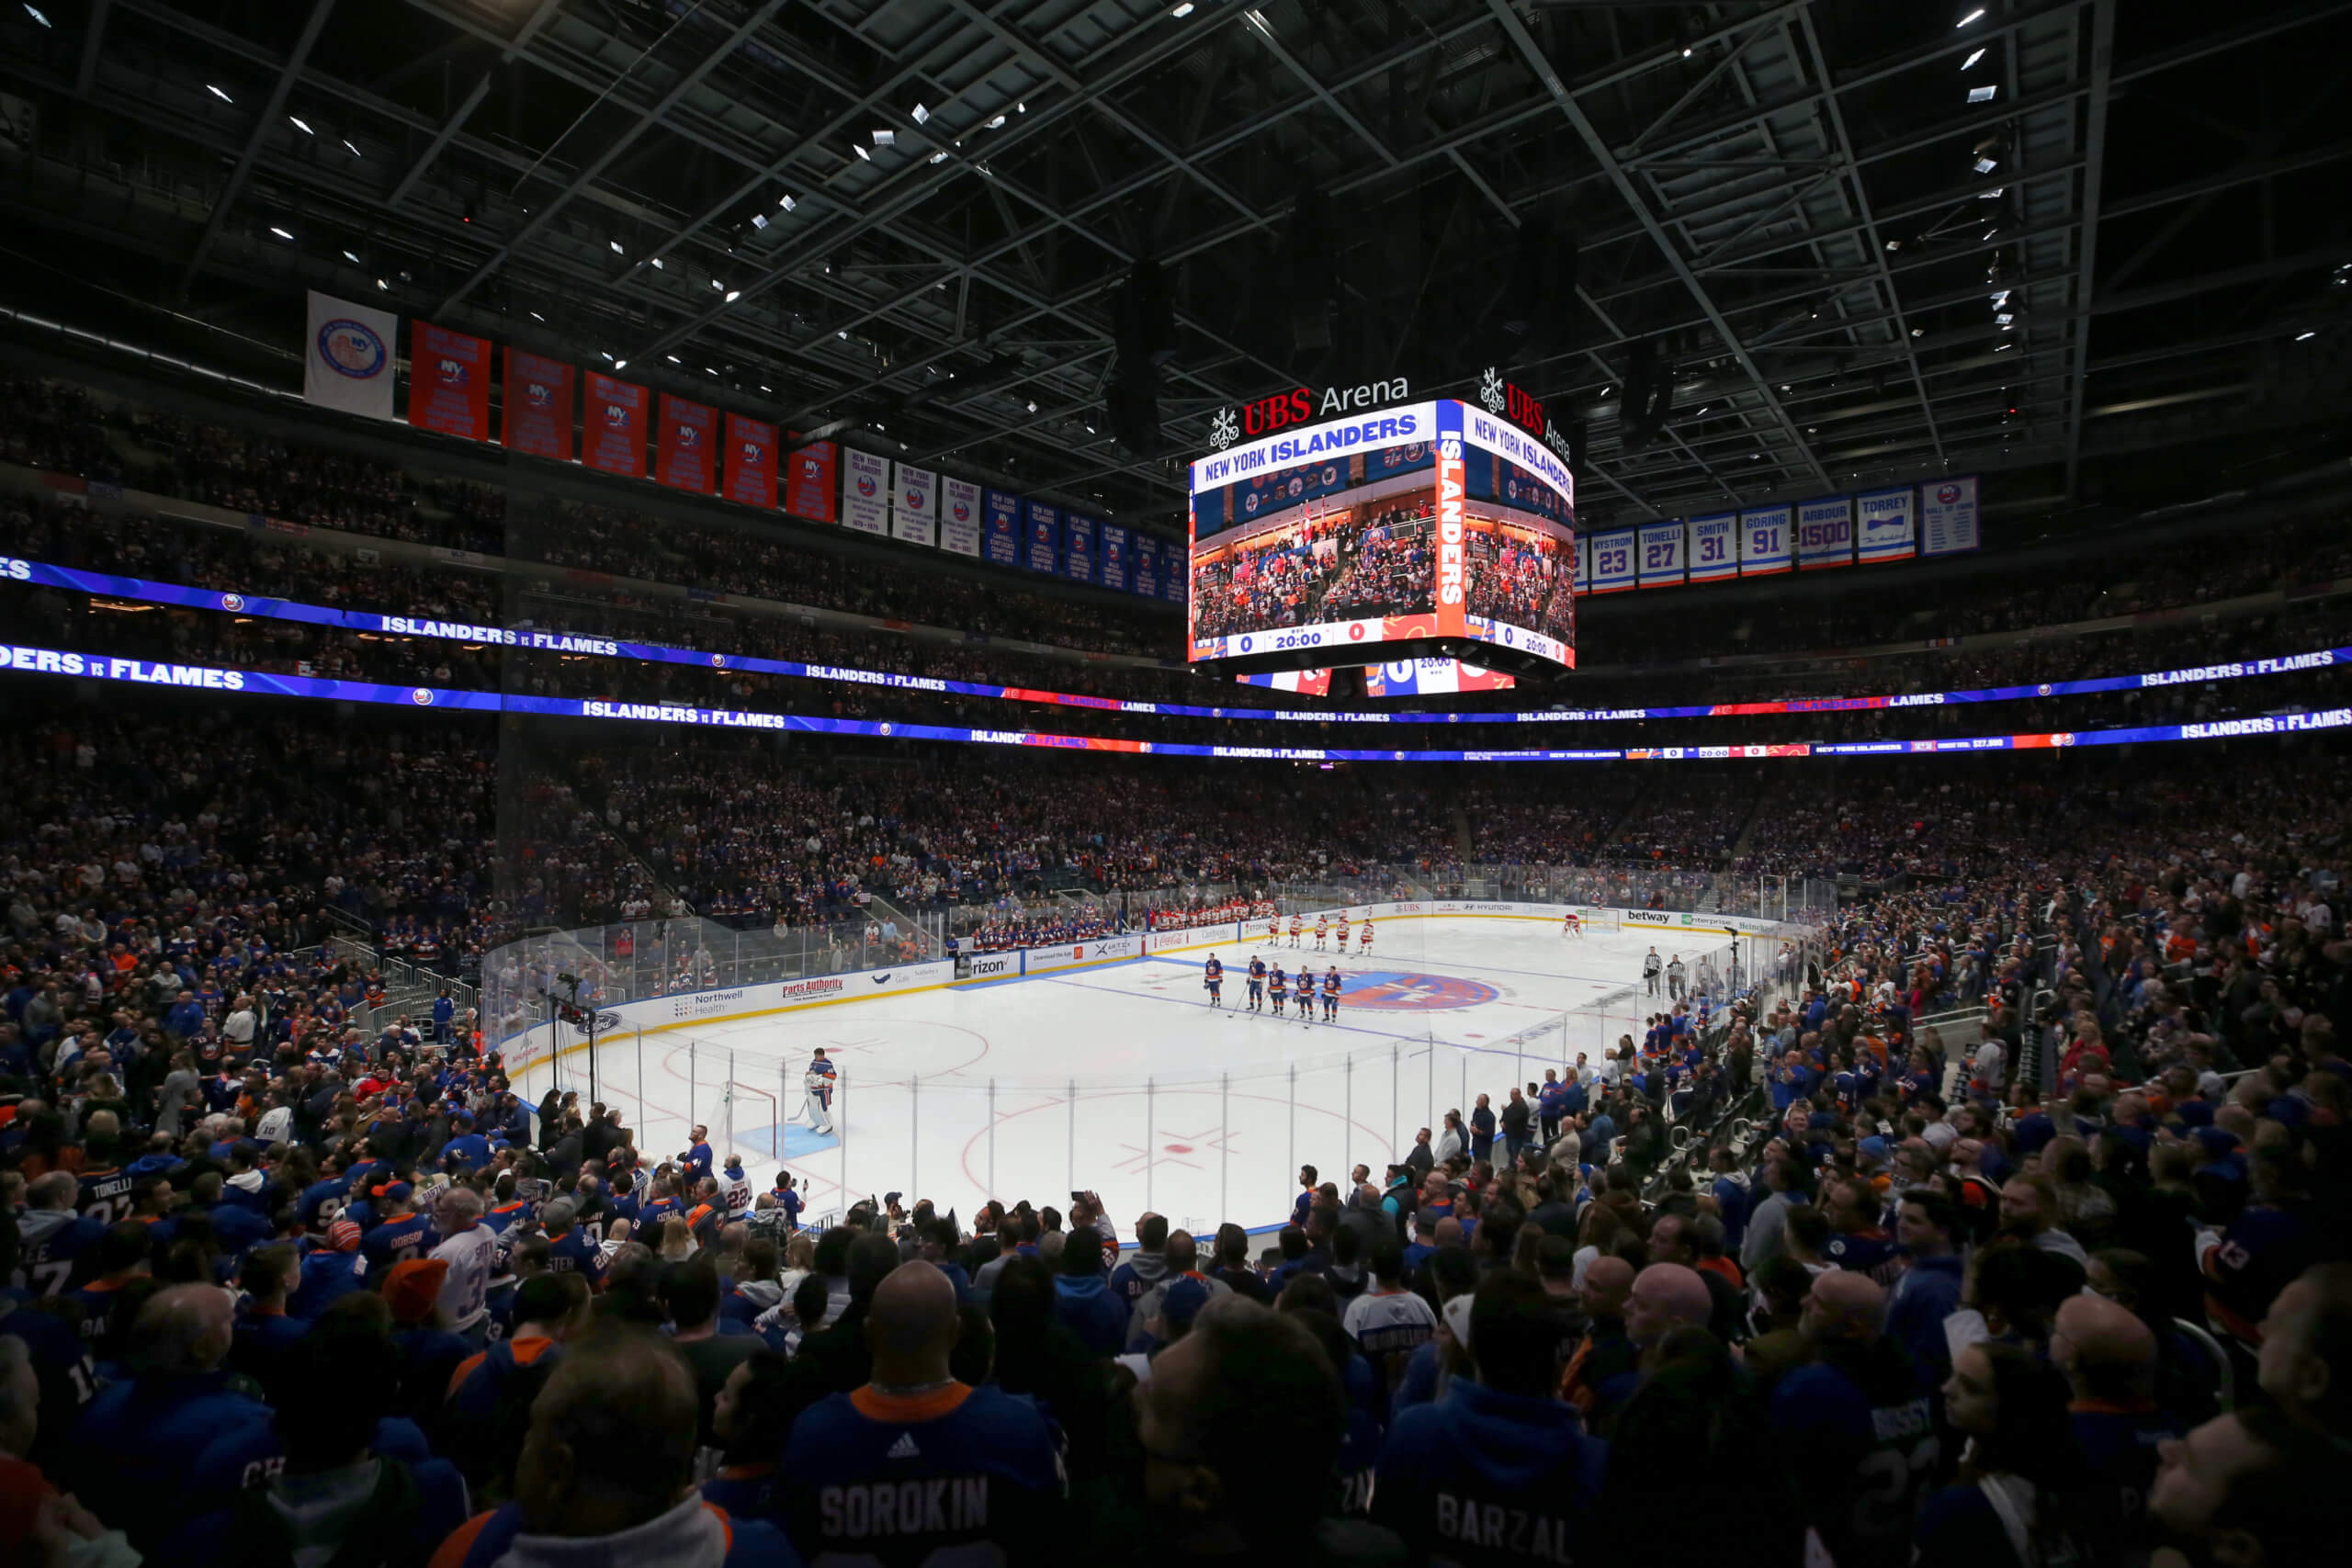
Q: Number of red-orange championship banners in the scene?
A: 6